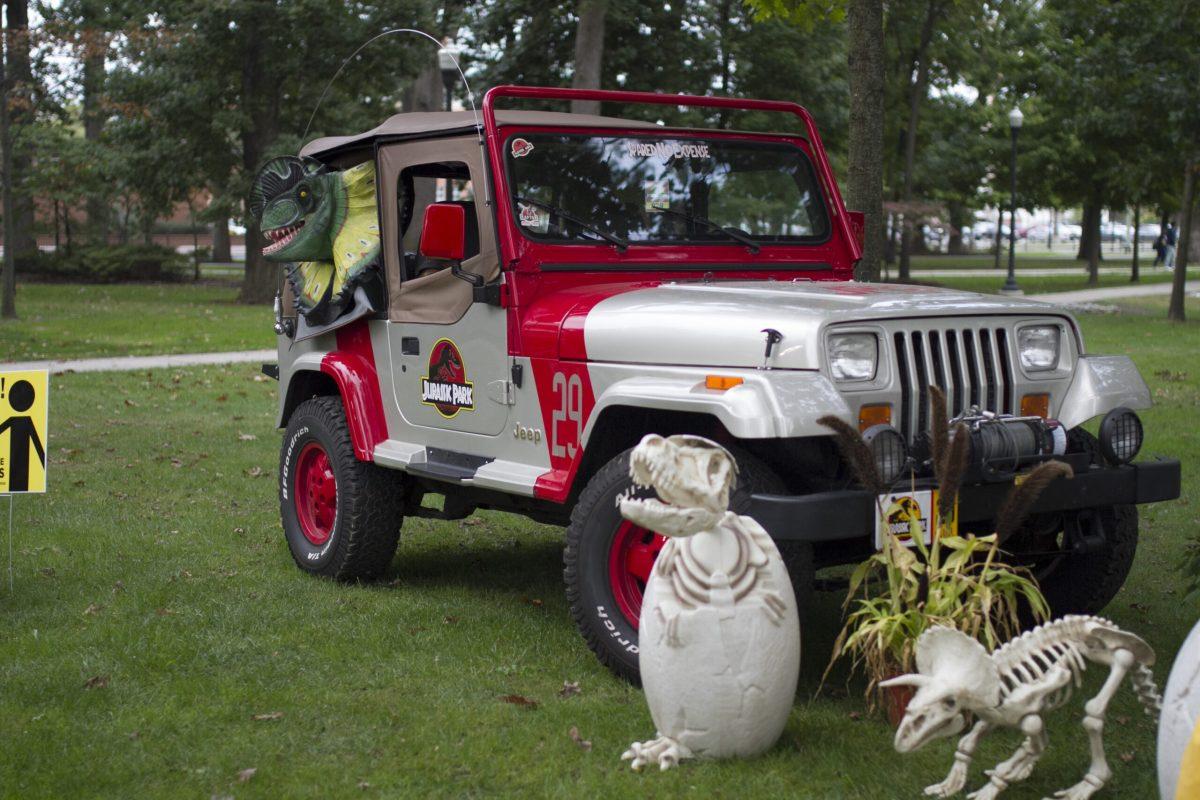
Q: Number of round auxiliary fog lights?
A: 2